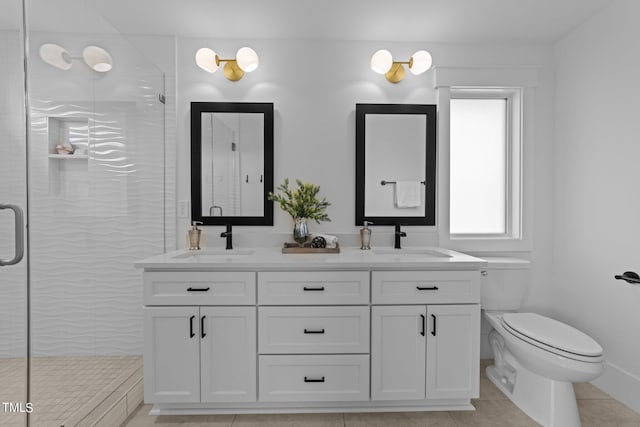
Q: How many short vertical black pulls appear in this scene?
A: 4